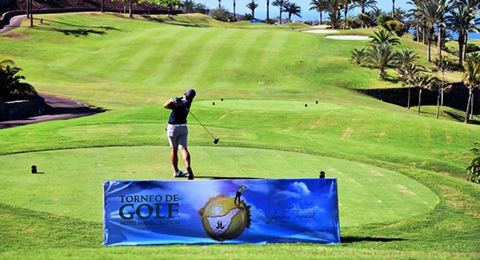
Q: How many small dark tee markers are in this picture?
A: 6